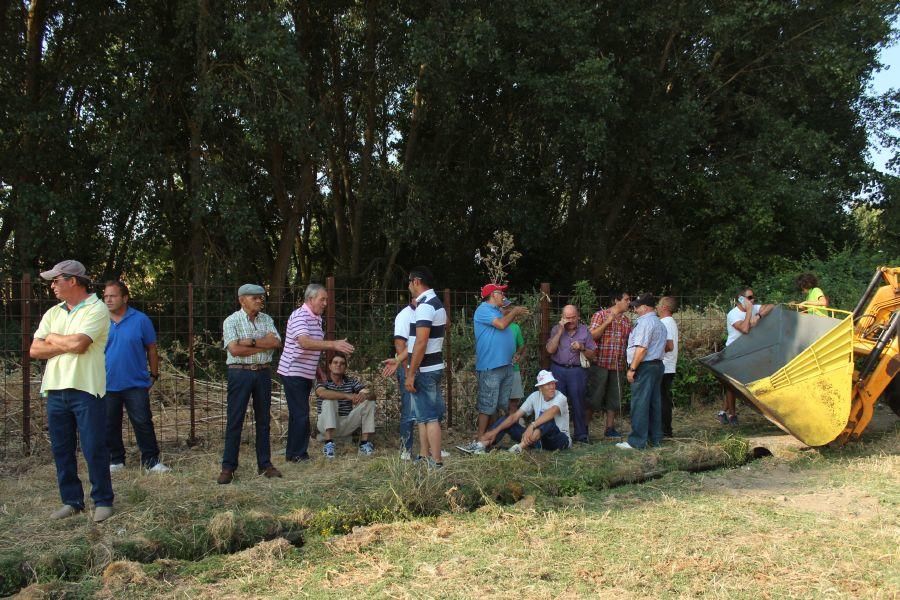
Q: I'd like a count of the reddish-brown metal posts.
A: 5